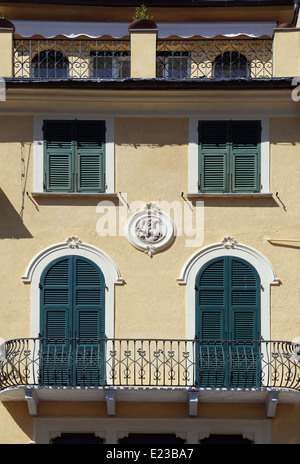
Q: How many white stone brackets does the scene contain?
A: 4